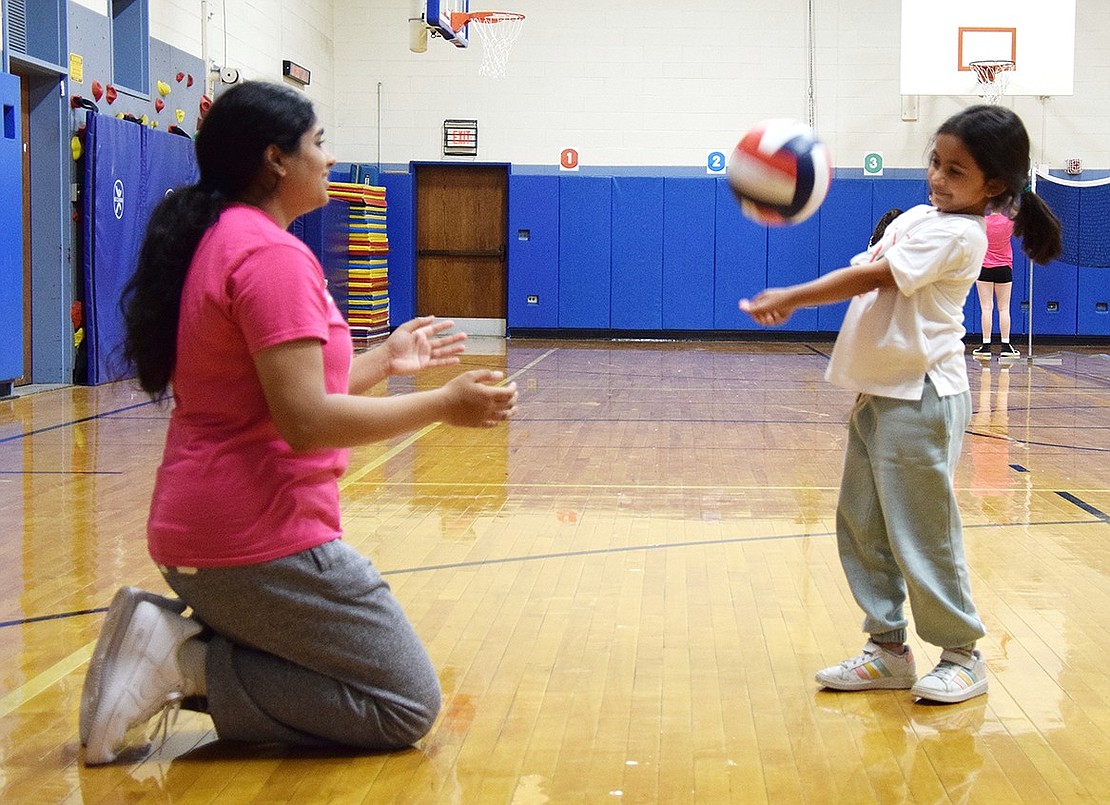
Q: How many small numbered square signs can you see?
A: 3